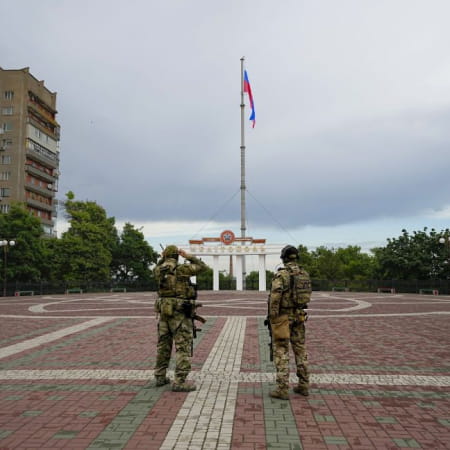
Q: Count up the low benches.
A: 6